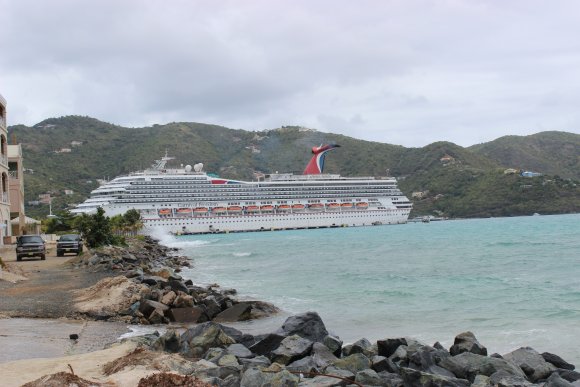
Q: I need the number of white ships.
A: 1